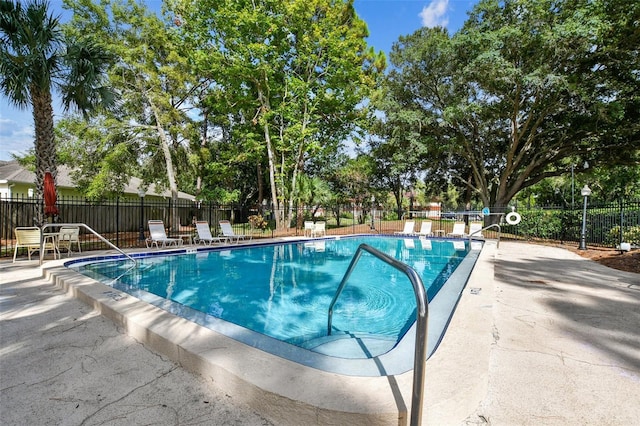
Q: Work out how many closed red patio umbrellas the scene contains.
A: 1